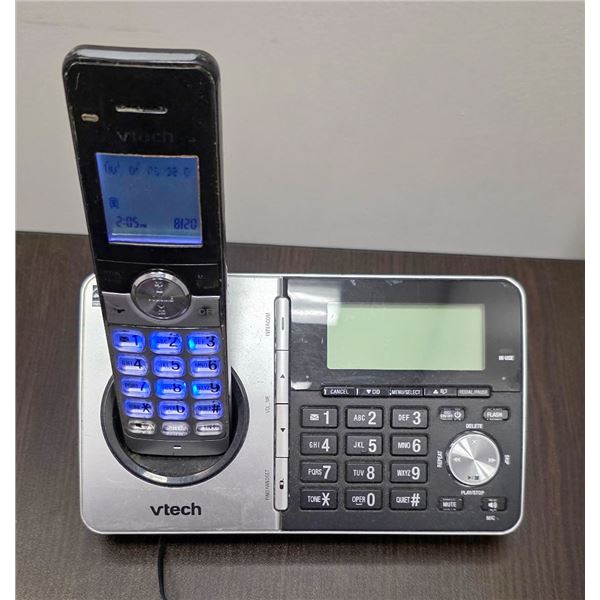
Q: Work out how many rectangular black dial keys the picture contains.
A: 12